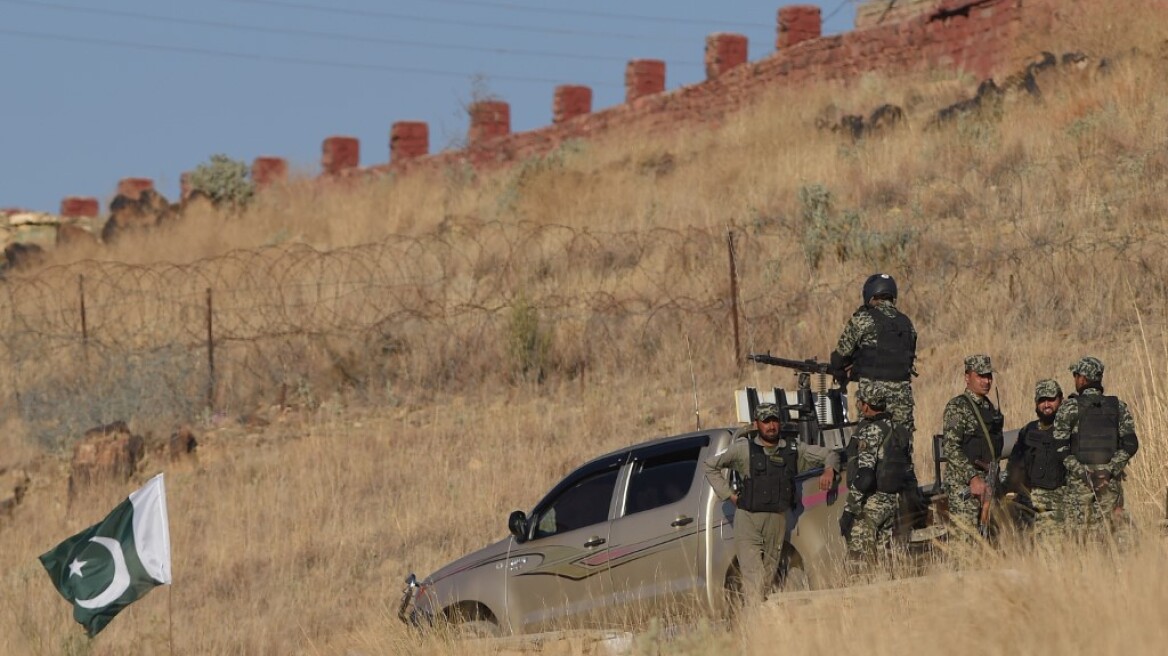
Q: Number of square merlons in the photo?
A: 11